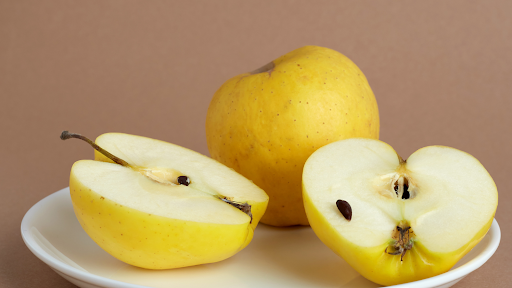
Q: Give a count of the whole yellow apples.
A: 1